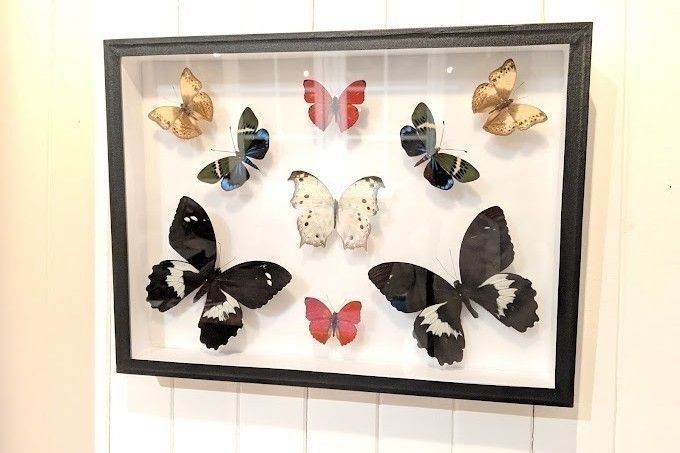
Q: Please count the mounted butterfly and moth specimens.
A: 9